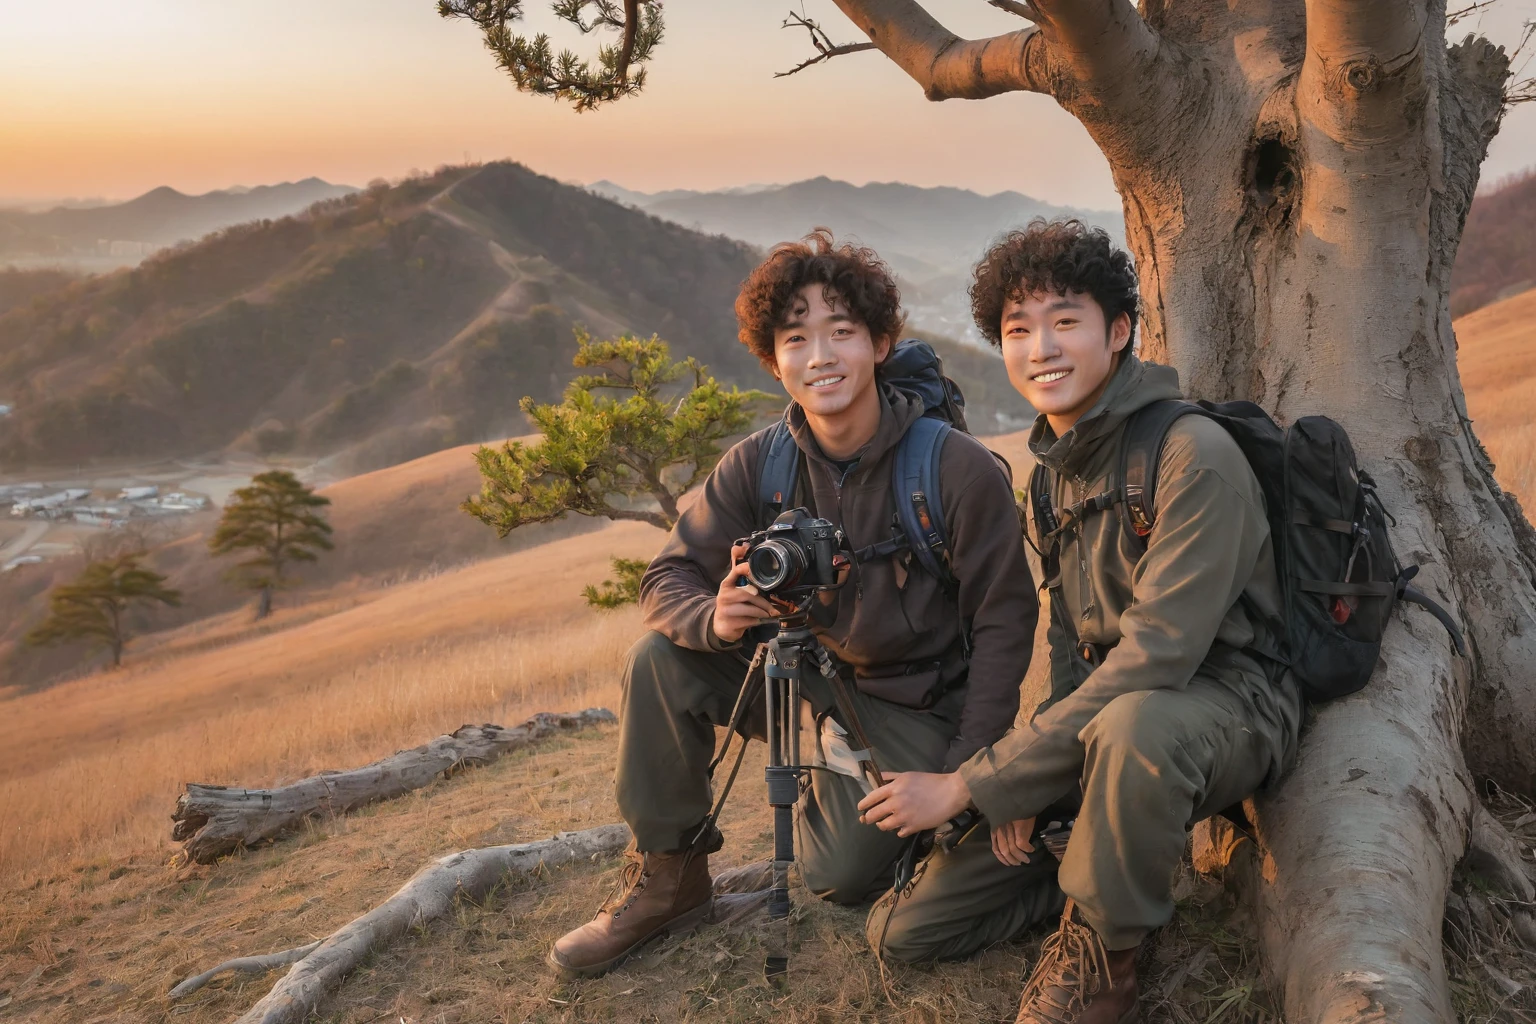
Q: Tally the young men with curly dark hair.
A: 2